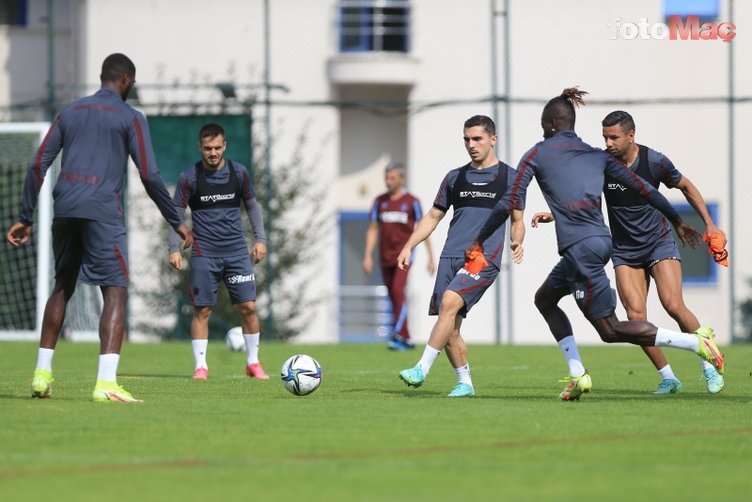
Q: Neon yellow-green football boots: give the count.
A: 4